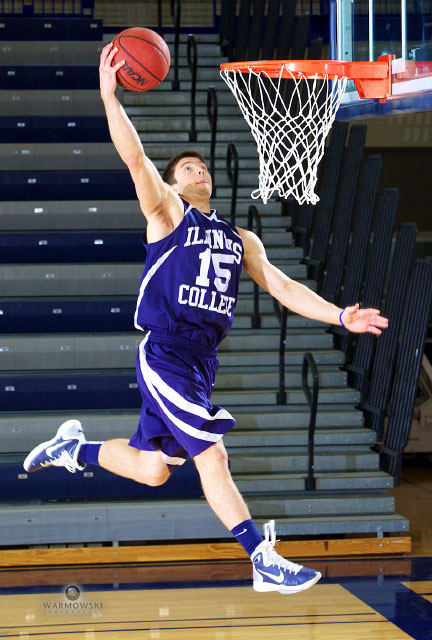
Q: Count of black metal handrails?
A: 8